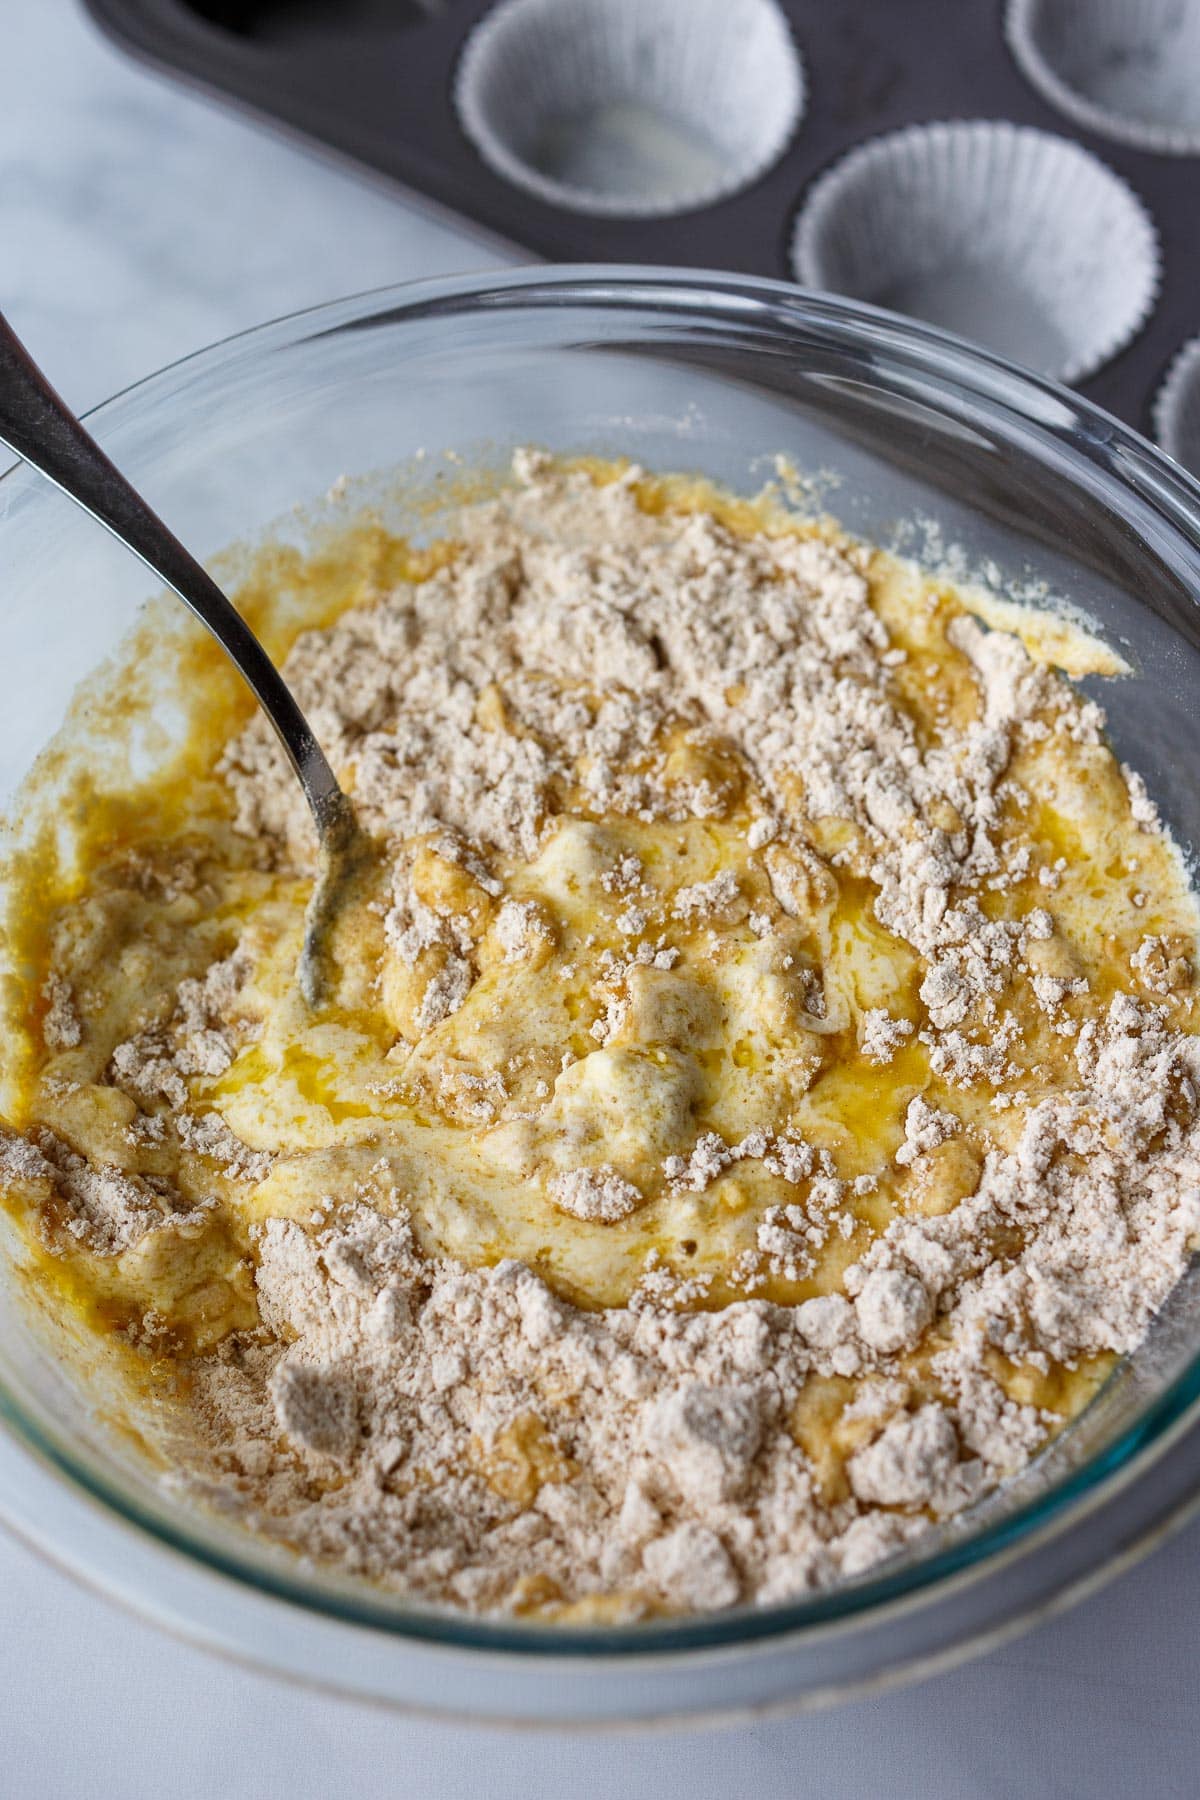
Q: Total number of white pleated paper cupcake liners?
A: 4